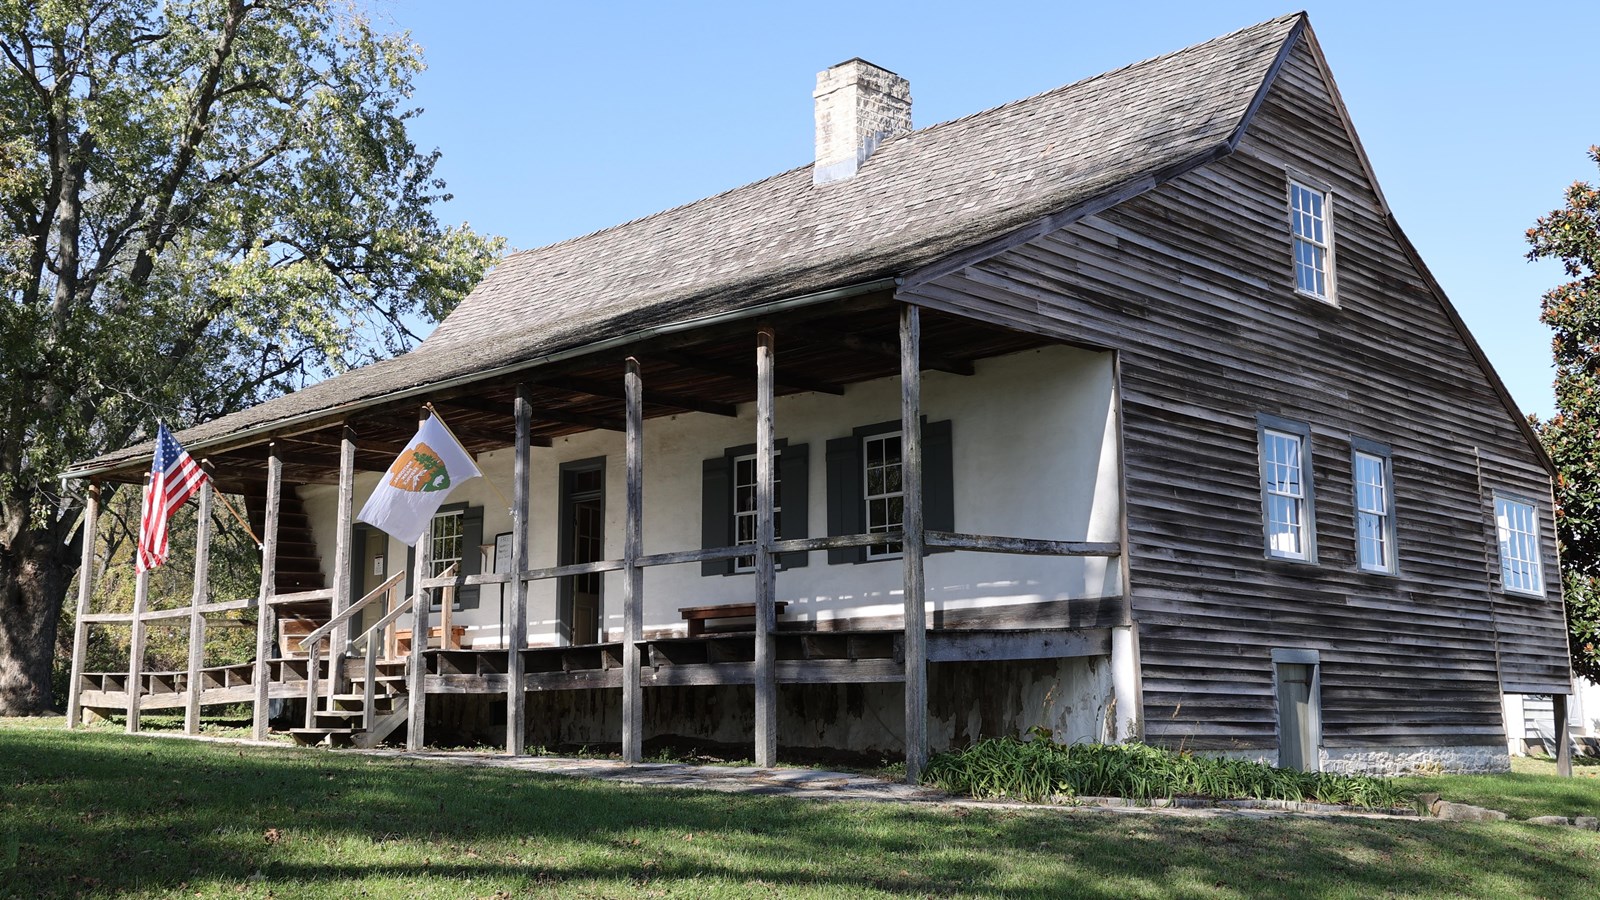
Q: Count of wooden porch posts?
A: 10